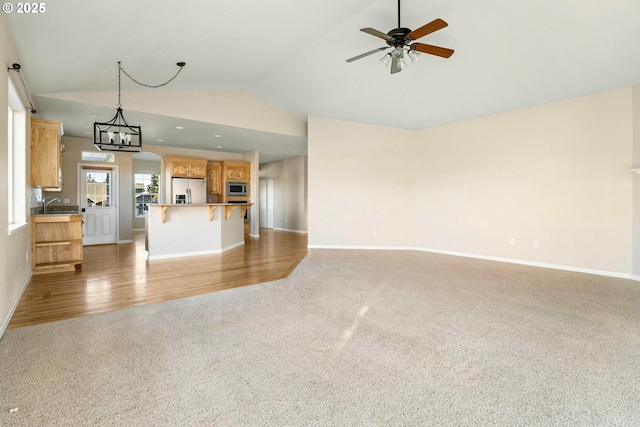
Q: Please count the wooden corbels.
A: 4